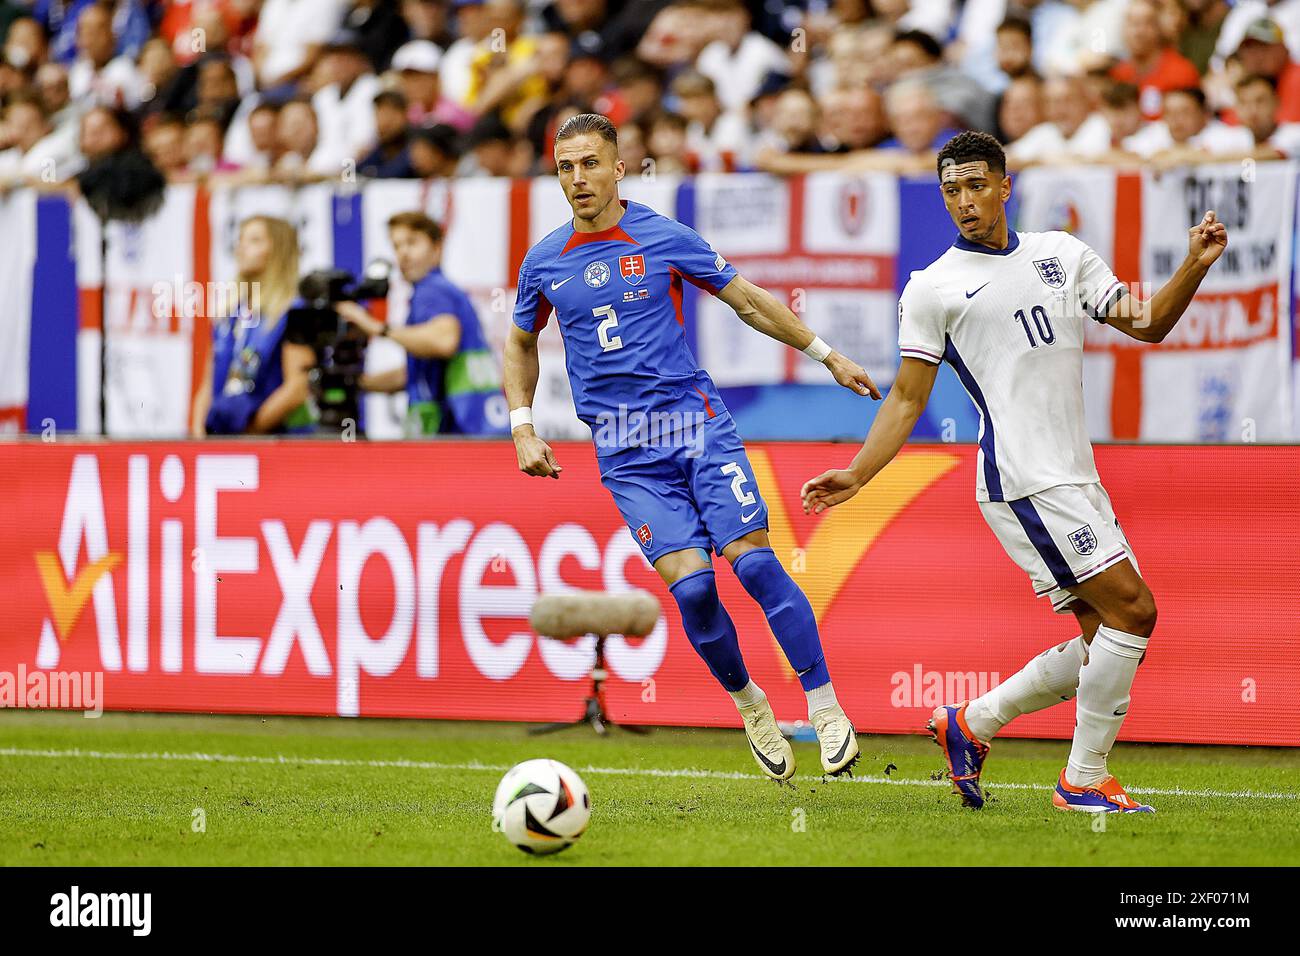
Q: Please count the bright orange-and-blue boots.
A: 2